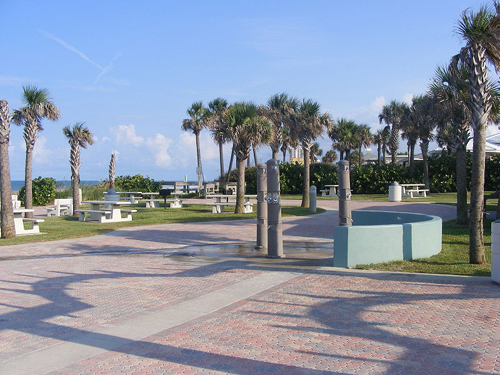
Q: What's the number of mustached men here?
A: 0